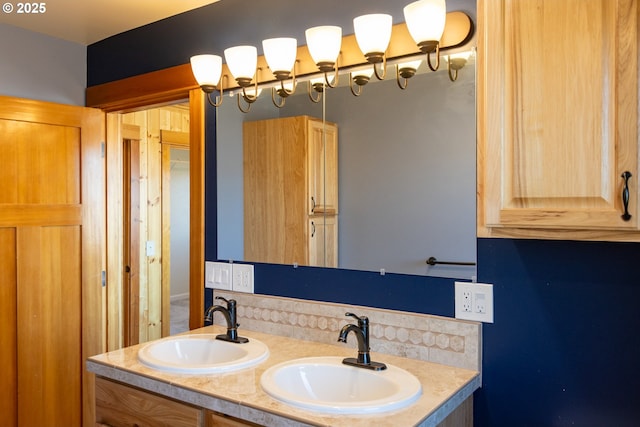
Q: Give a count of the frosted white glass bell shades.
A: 6